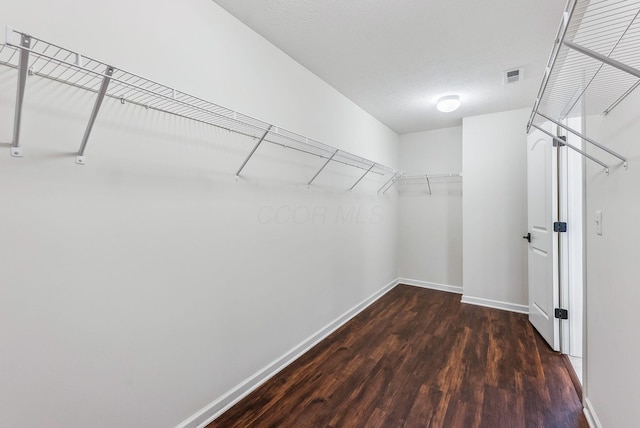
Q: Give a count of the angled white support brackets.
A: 11